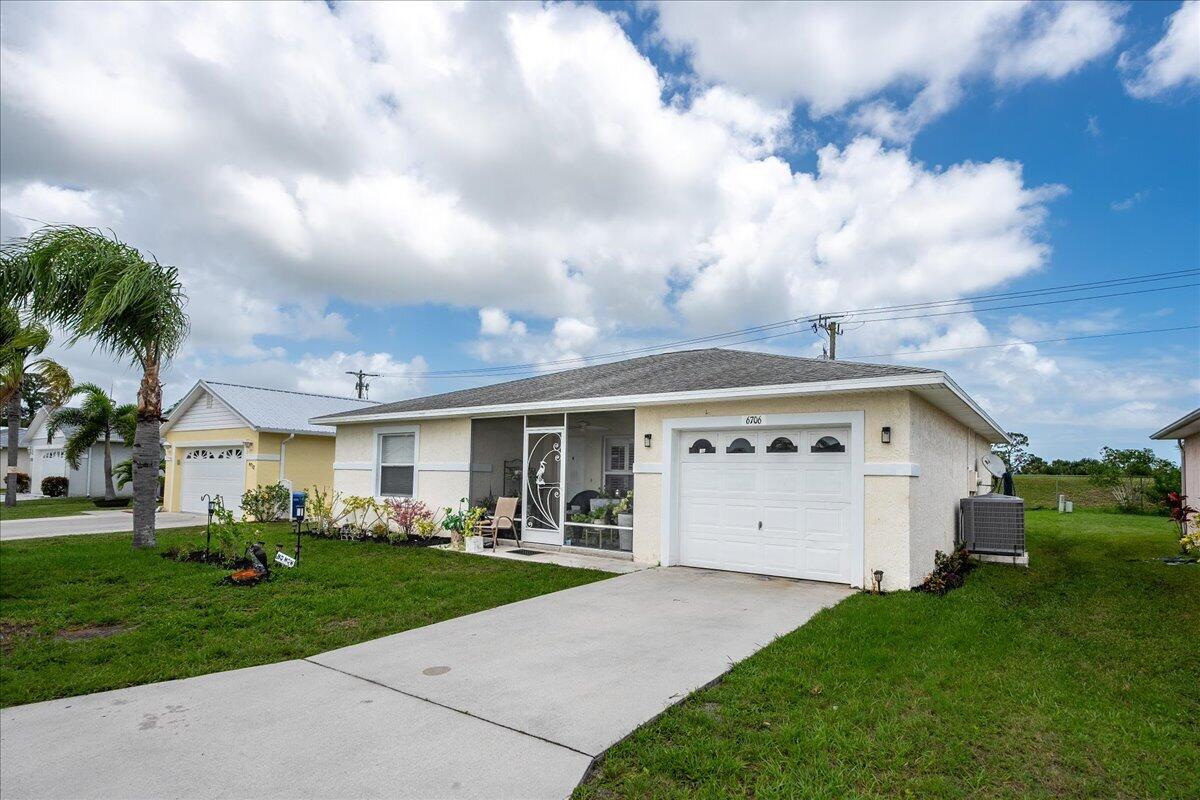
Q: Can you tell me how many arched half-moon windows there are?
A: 4